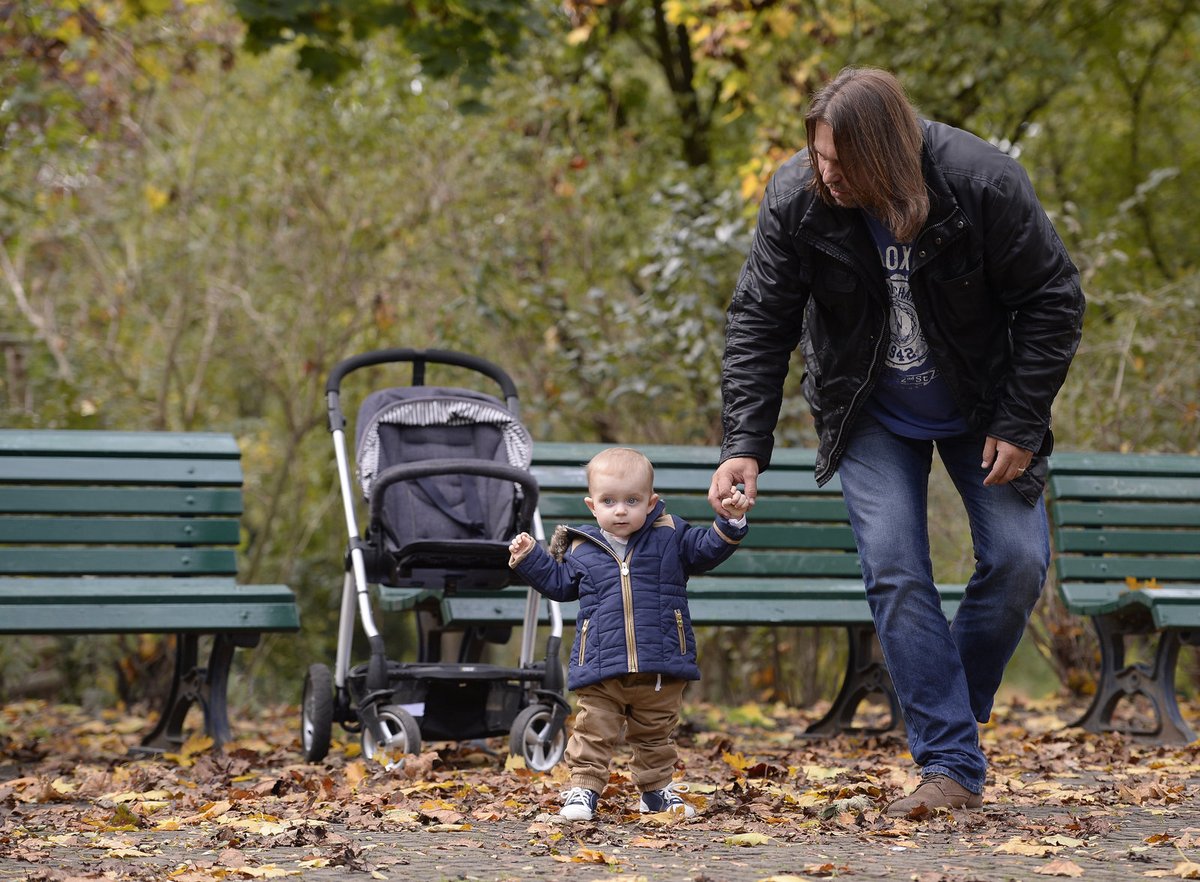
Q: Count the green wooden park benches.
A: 3